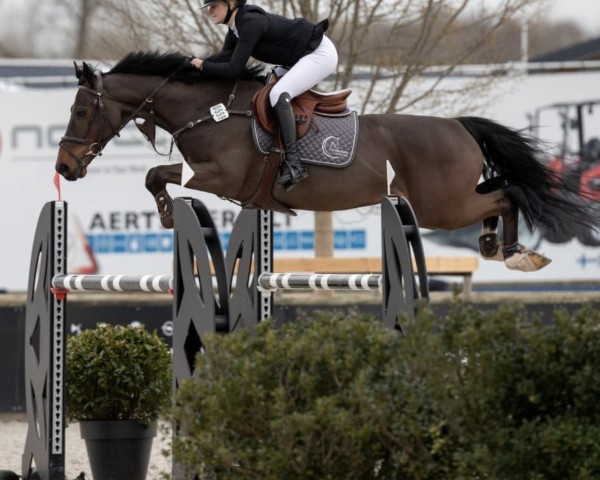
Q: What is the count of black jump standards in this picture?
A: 4